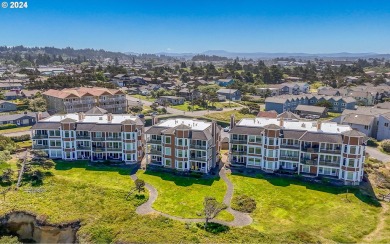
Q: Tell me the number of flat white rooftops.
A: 3